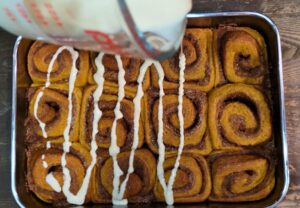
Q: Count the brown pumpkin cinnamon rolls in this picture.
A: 12